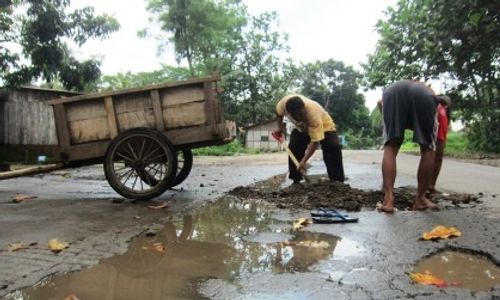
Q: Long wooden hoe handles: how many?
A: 1